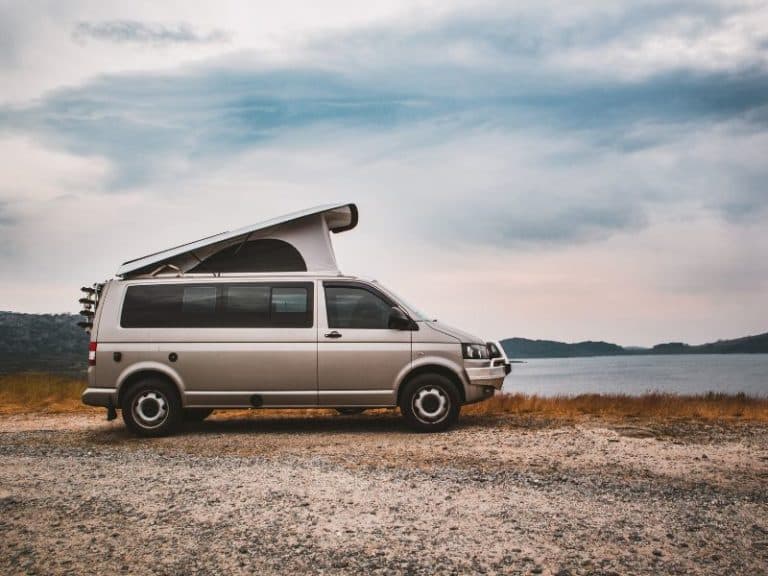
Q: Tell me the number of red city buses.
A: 0